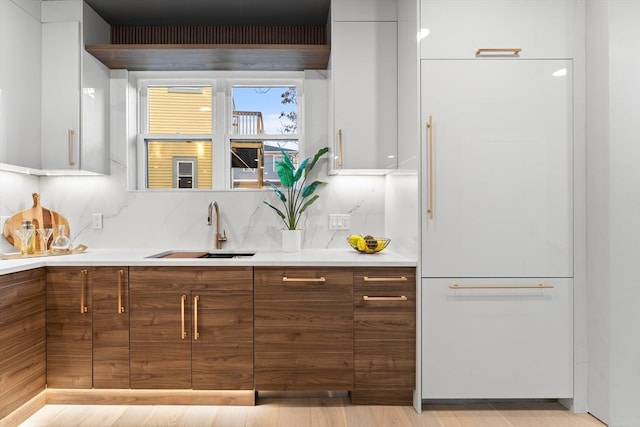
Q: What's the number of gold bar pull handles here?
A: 12